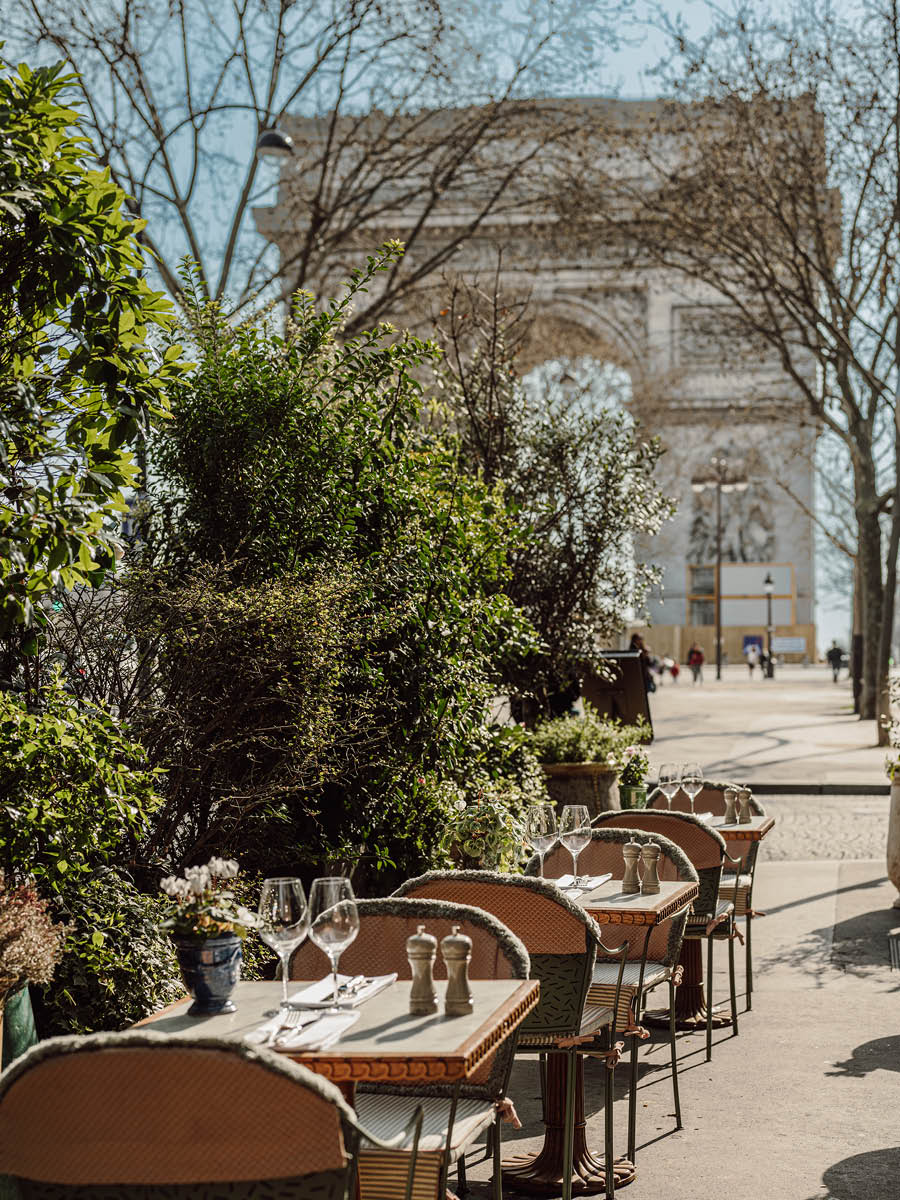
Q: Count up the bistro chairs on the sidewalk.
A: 6